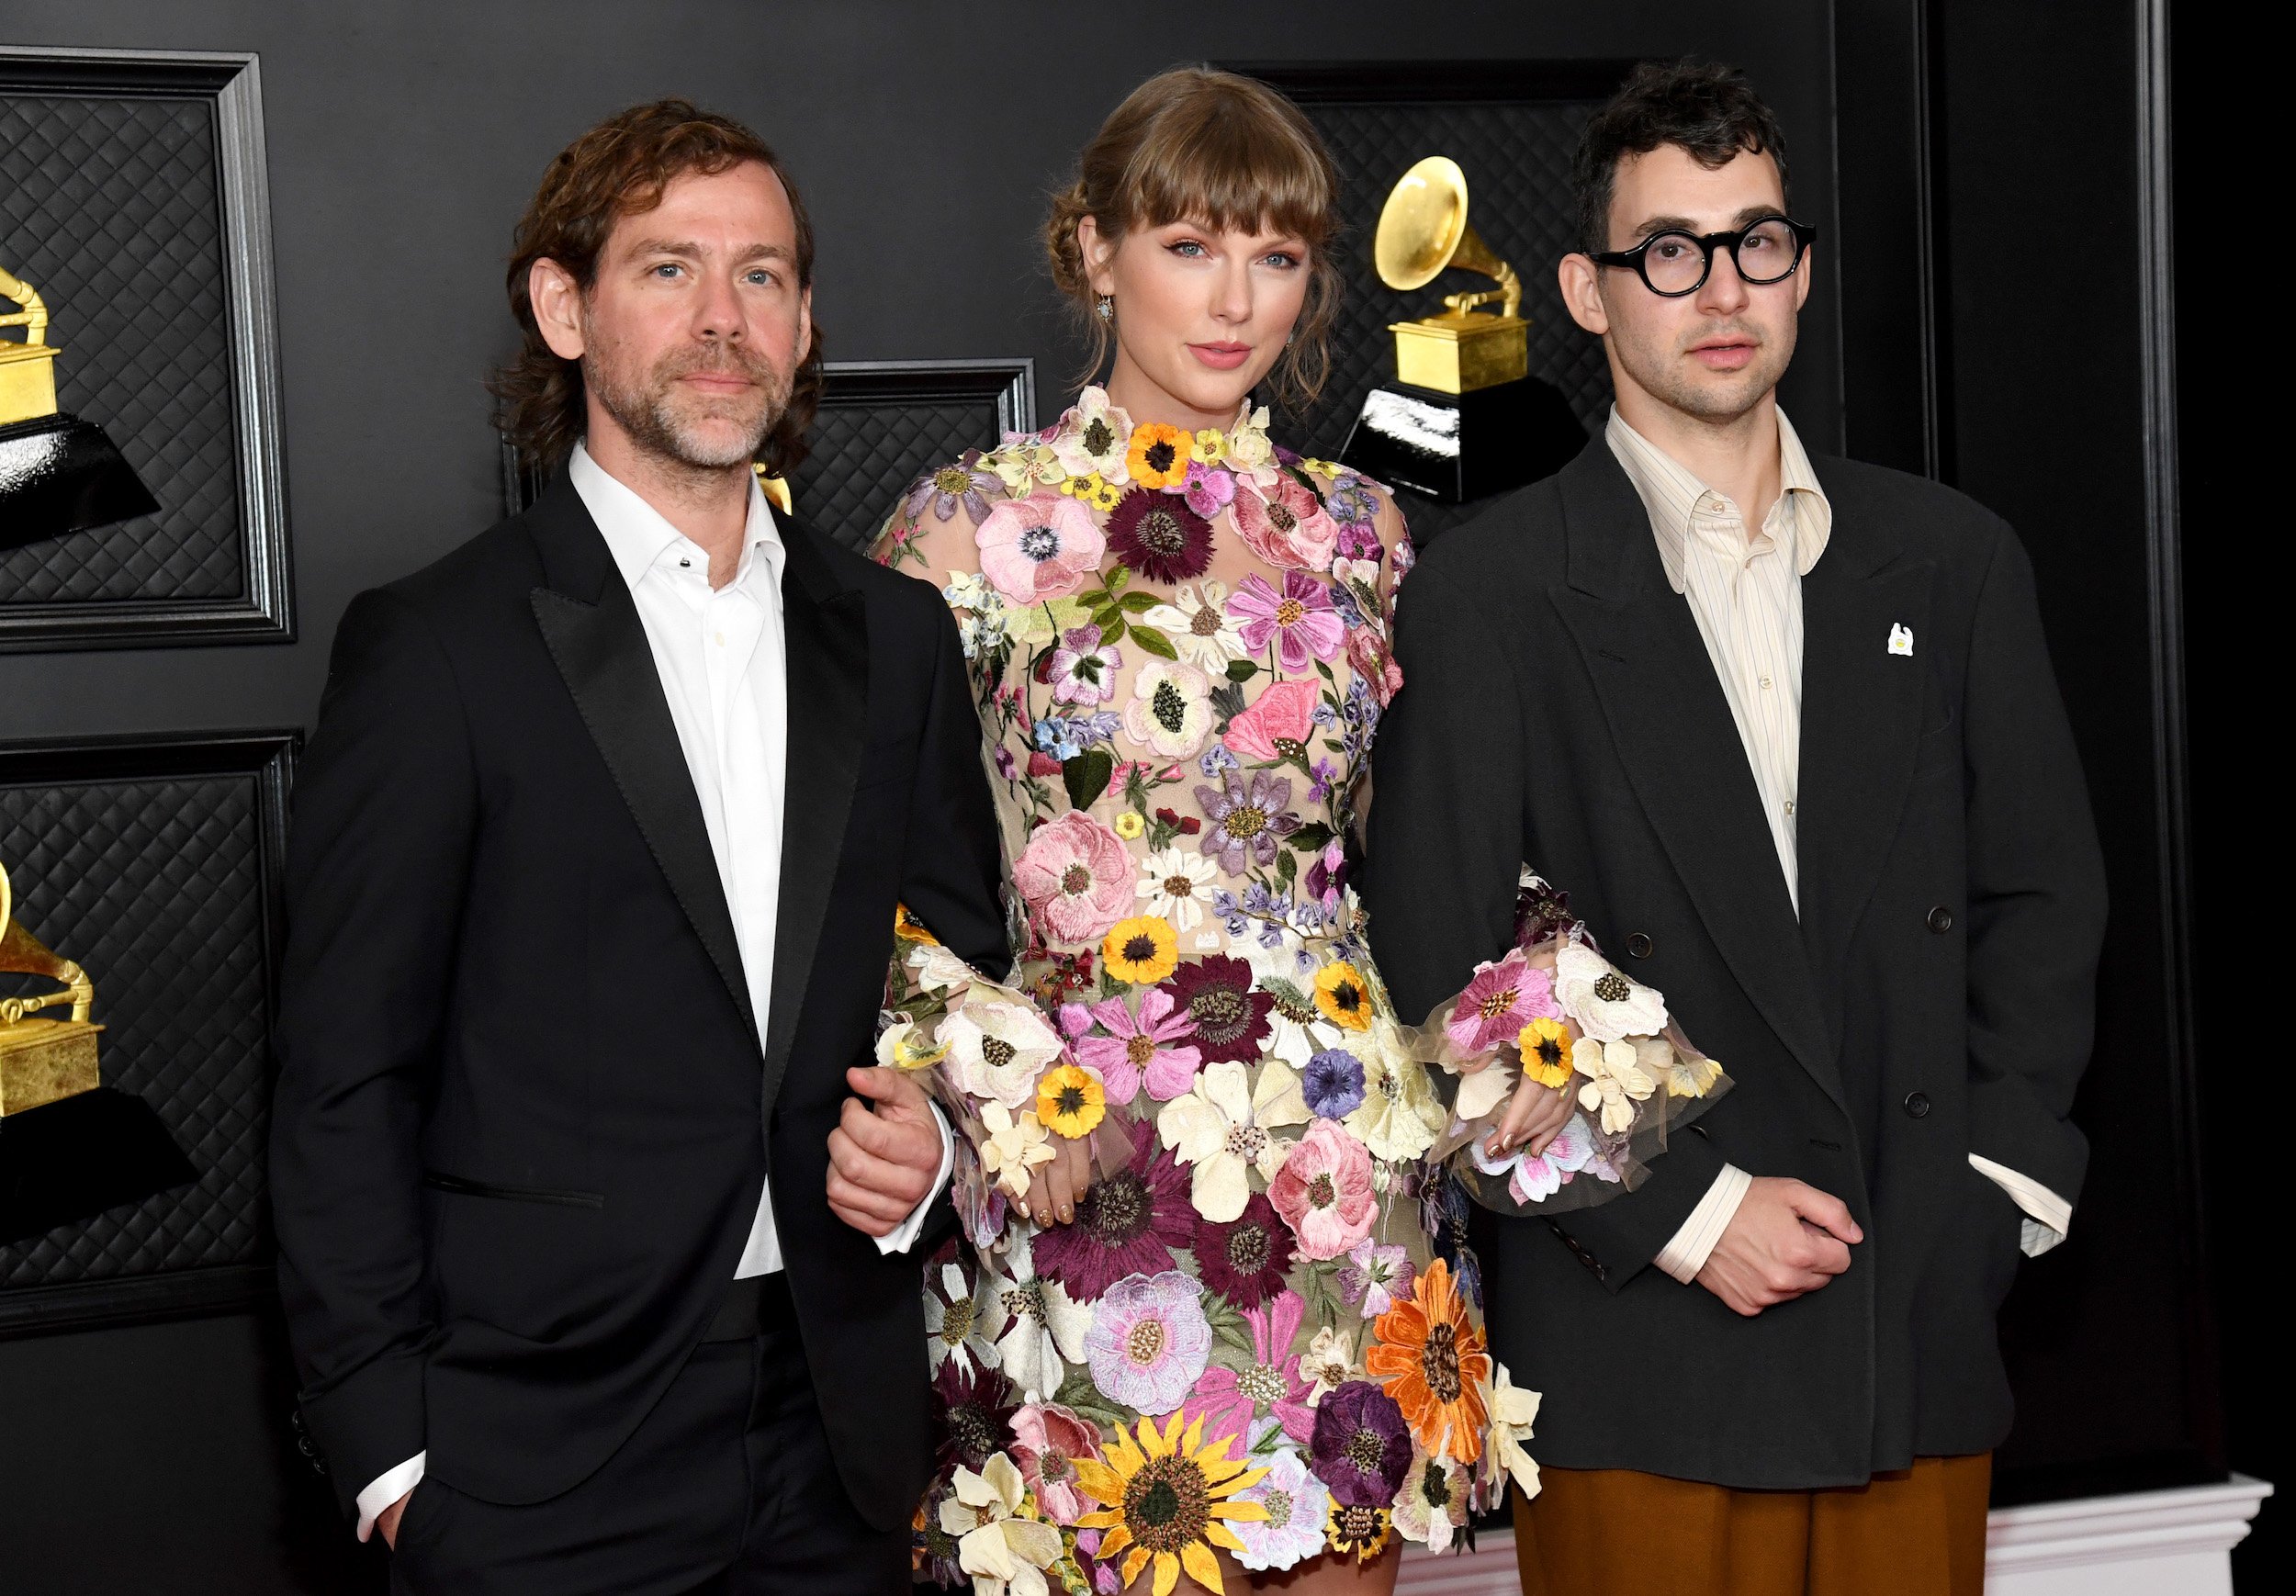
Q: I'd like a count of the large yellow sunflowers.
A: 1